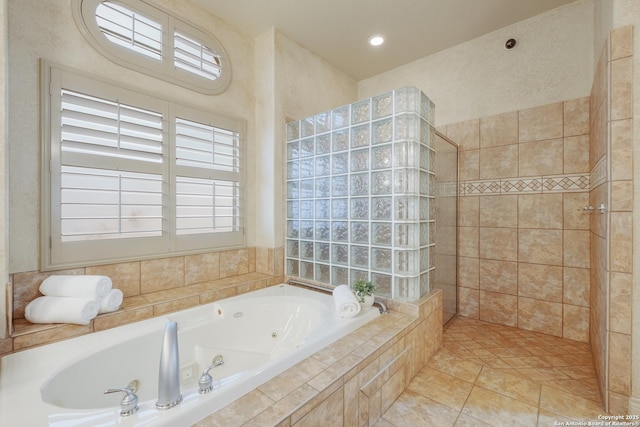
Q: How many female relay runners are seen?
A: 0